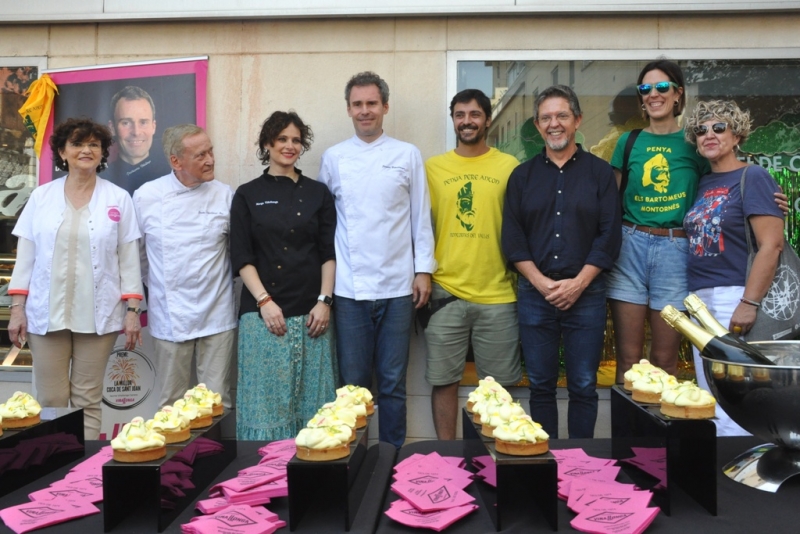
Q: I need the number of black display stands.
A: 5